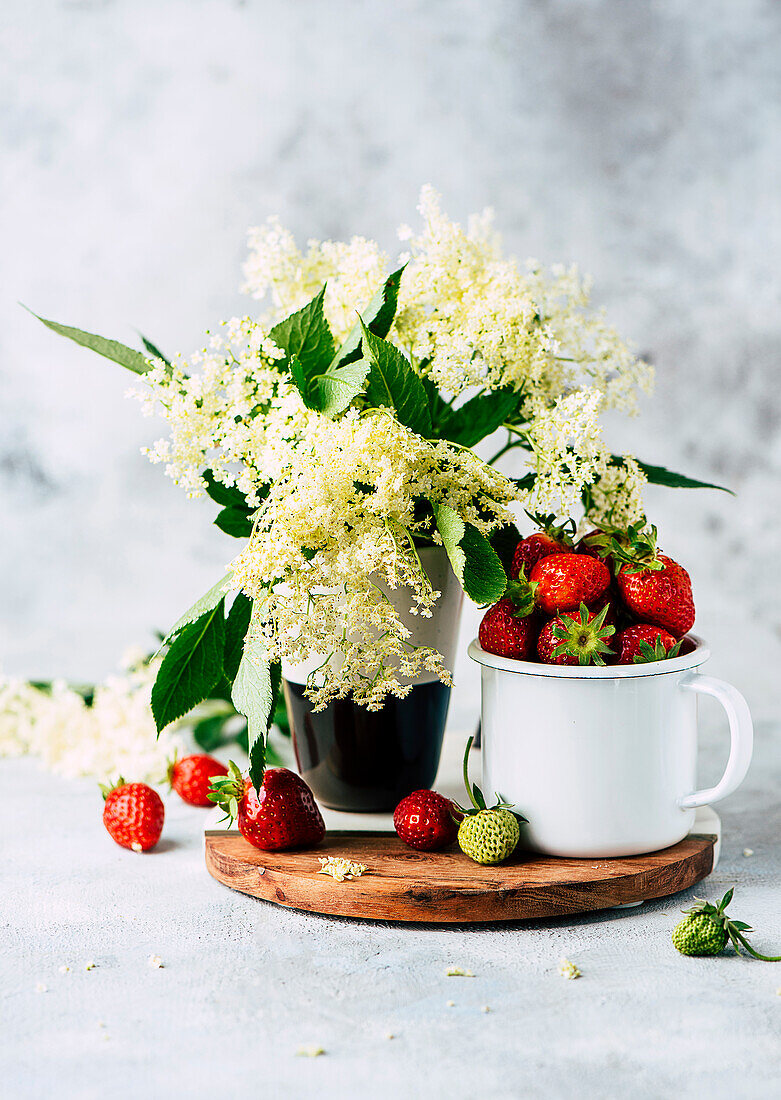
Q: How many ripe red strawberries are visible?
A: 11